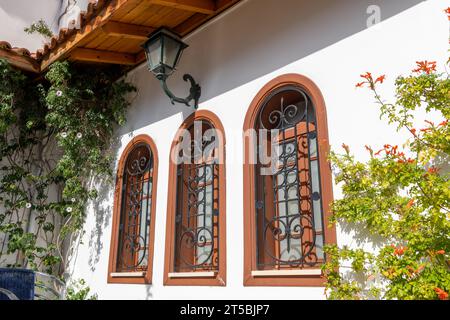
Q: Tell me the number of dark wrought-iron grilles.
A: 3